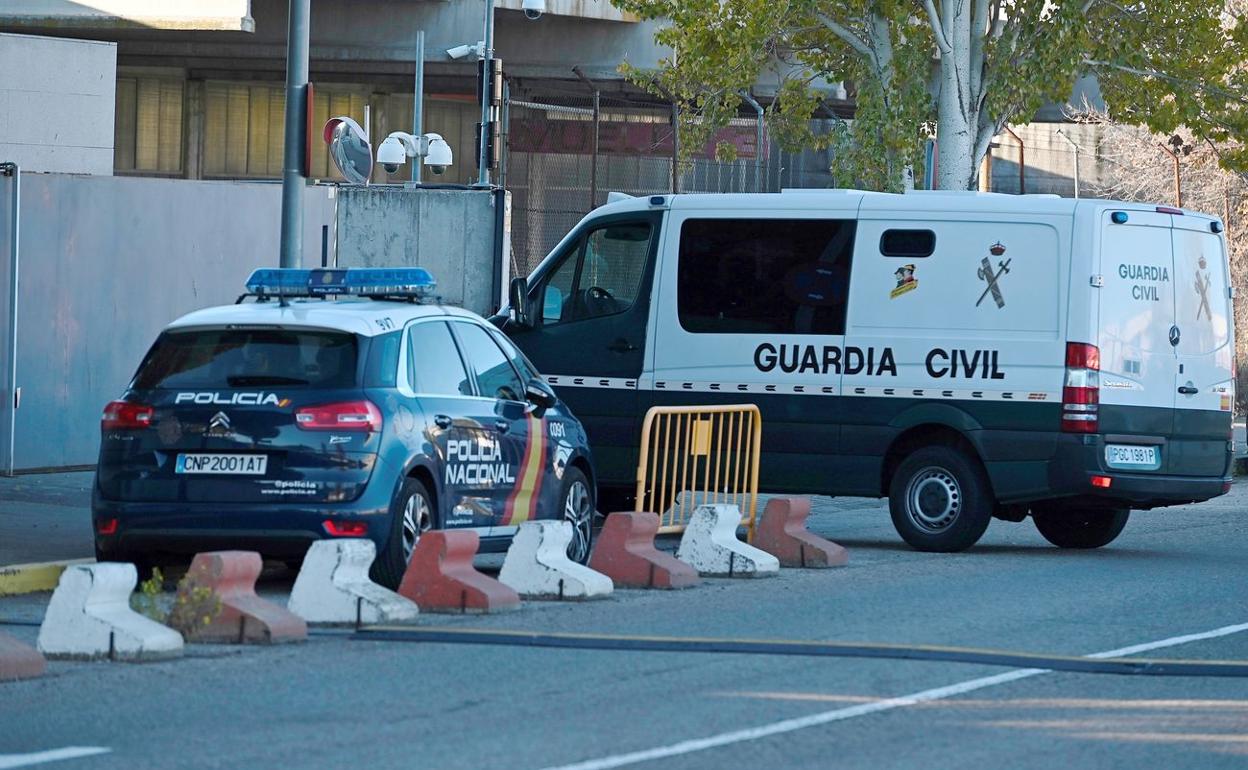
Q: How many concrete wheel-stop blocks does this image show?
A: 9